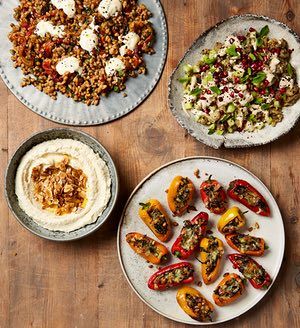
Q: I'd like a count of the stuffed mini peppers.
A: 13